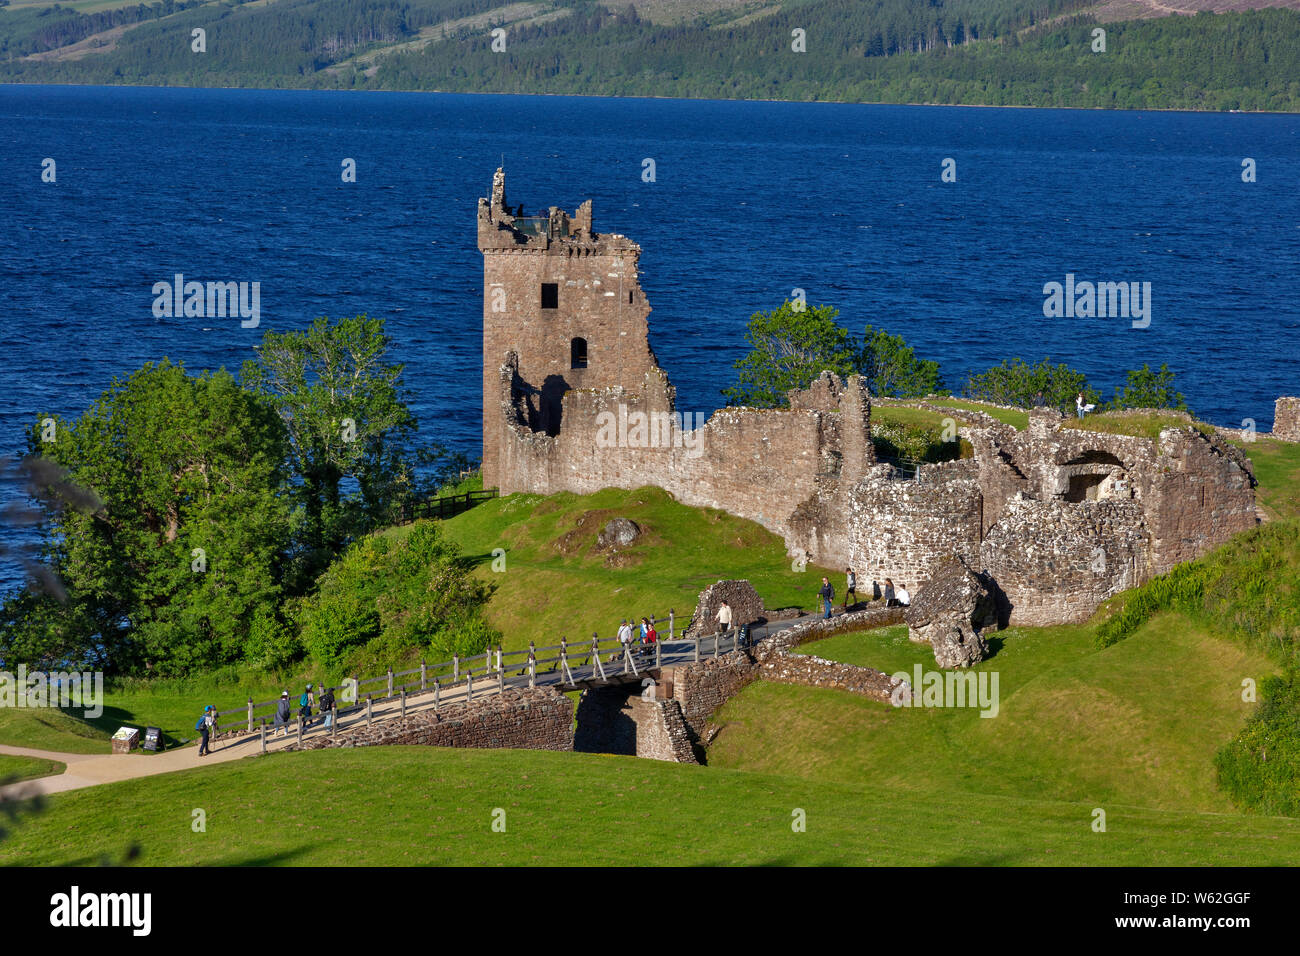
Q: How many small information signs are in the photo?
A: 2